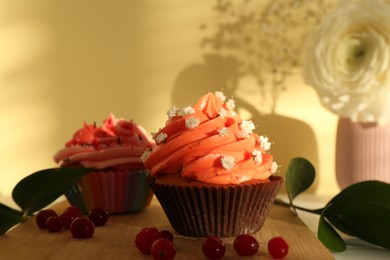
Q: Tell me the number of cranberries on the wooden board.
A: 11